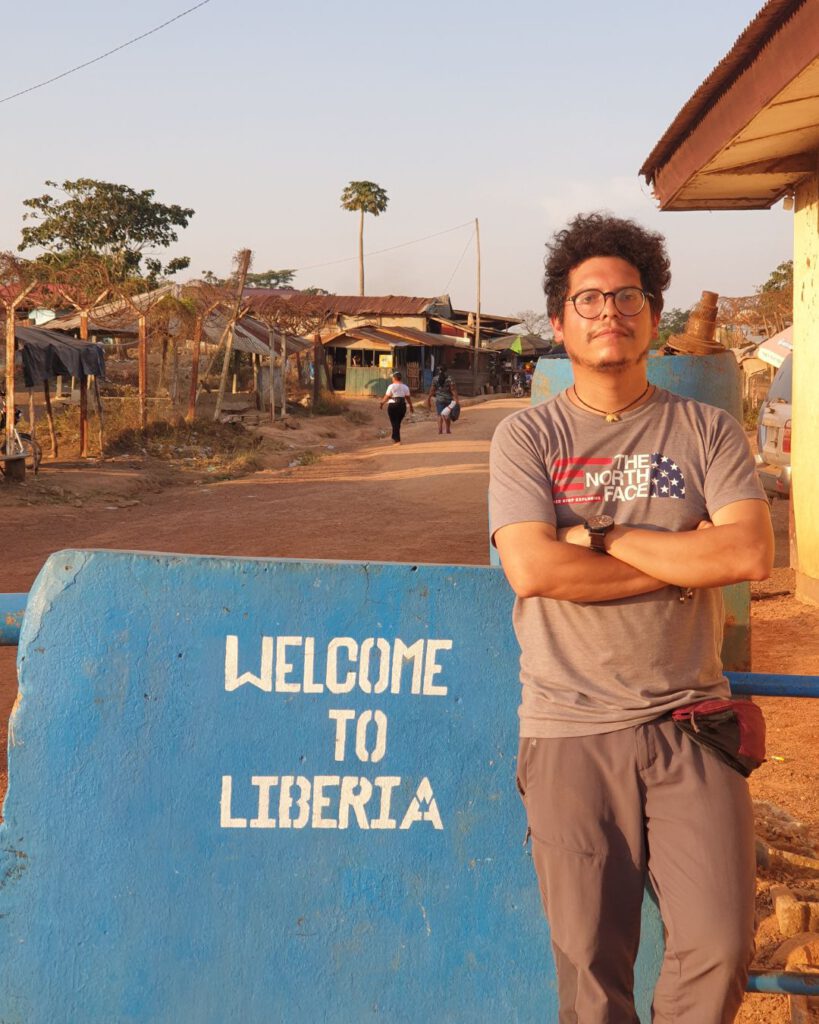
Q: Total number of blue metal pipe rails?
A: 3